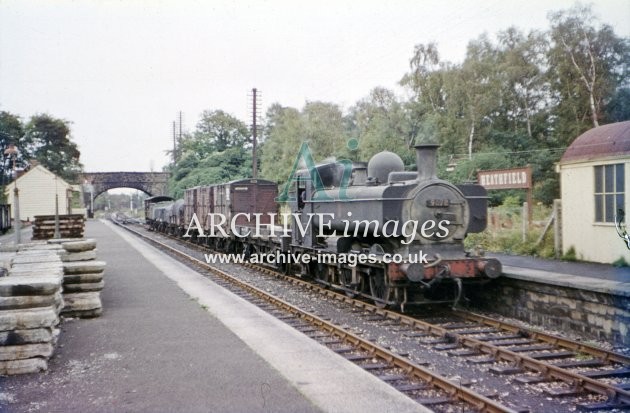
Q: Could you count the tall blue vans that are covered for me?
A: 0